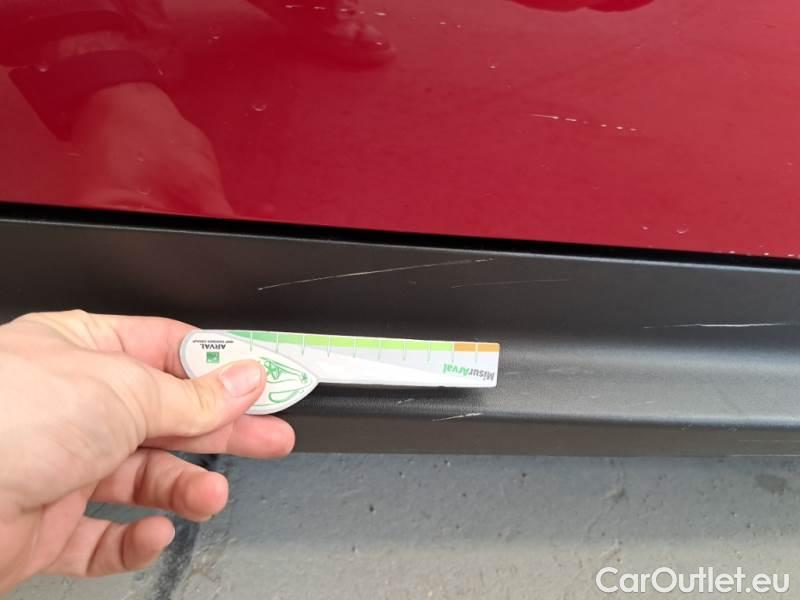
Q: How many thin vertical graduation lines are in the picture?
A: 10